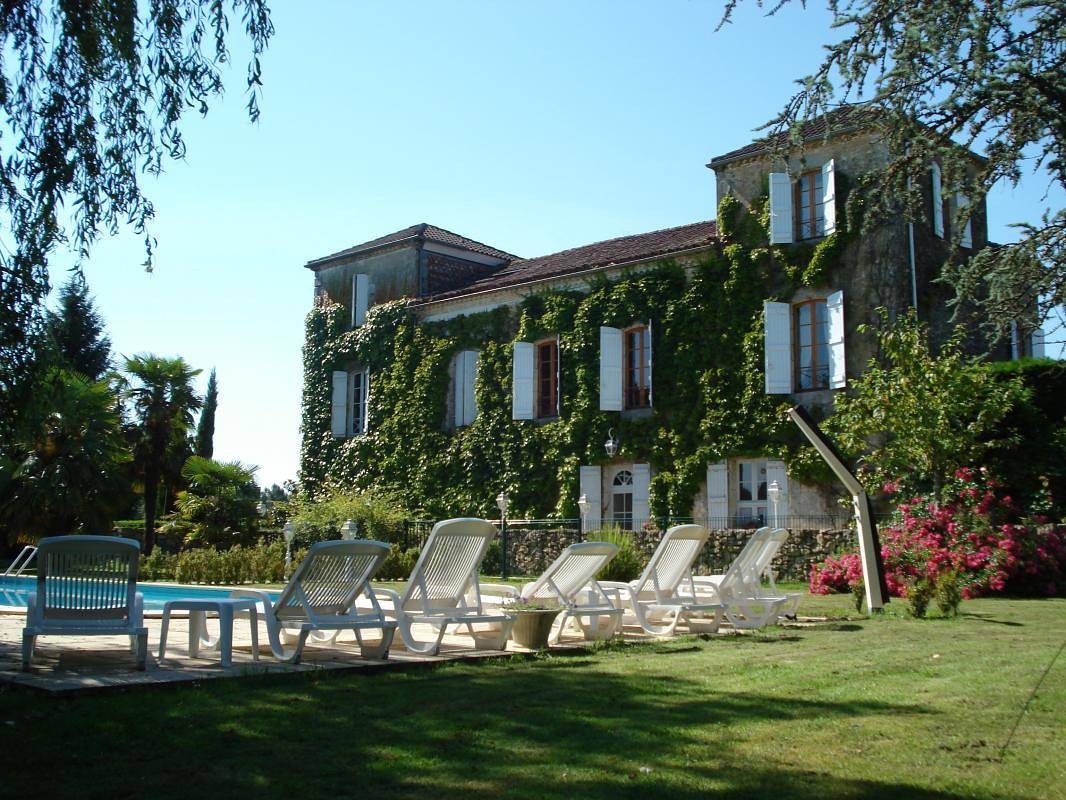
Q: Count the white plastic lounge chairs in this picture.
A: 7